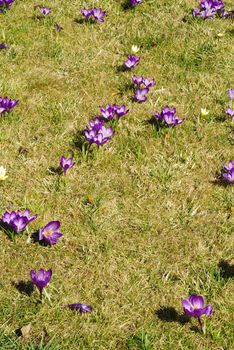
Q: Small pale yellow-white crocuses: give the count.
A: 3